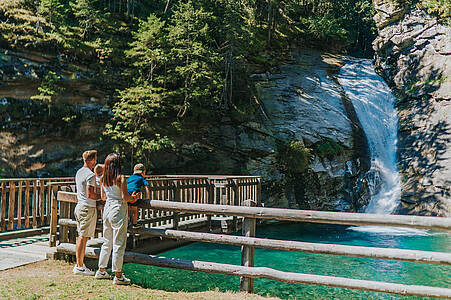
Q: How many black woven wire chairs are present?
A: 0